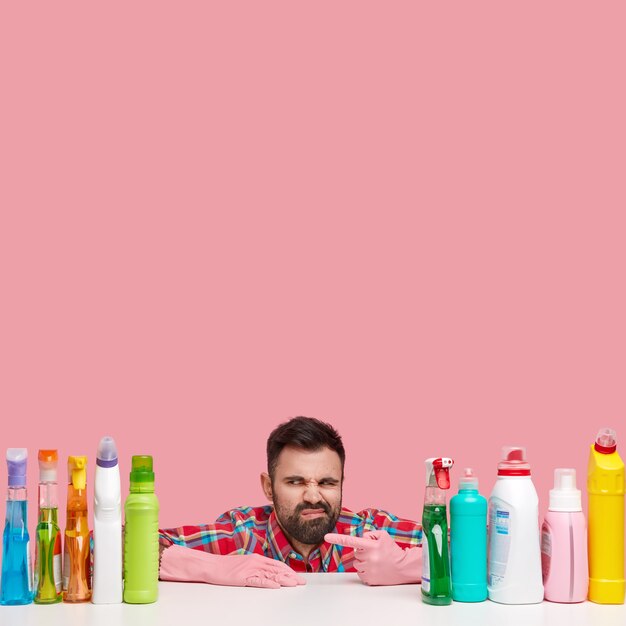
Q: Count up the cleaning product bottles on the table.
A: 10